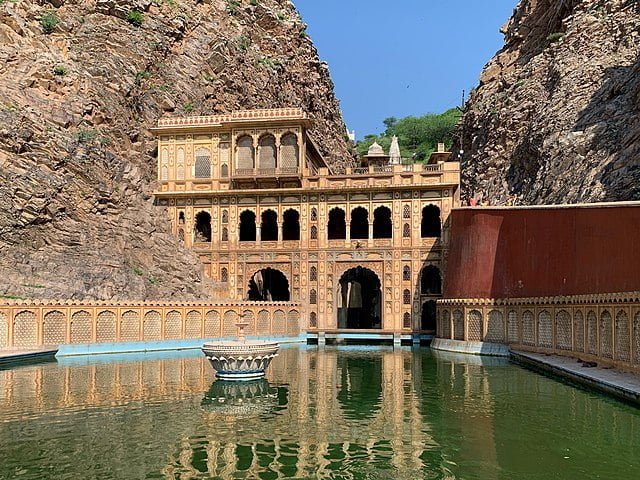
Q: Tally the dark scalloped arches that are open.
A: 12